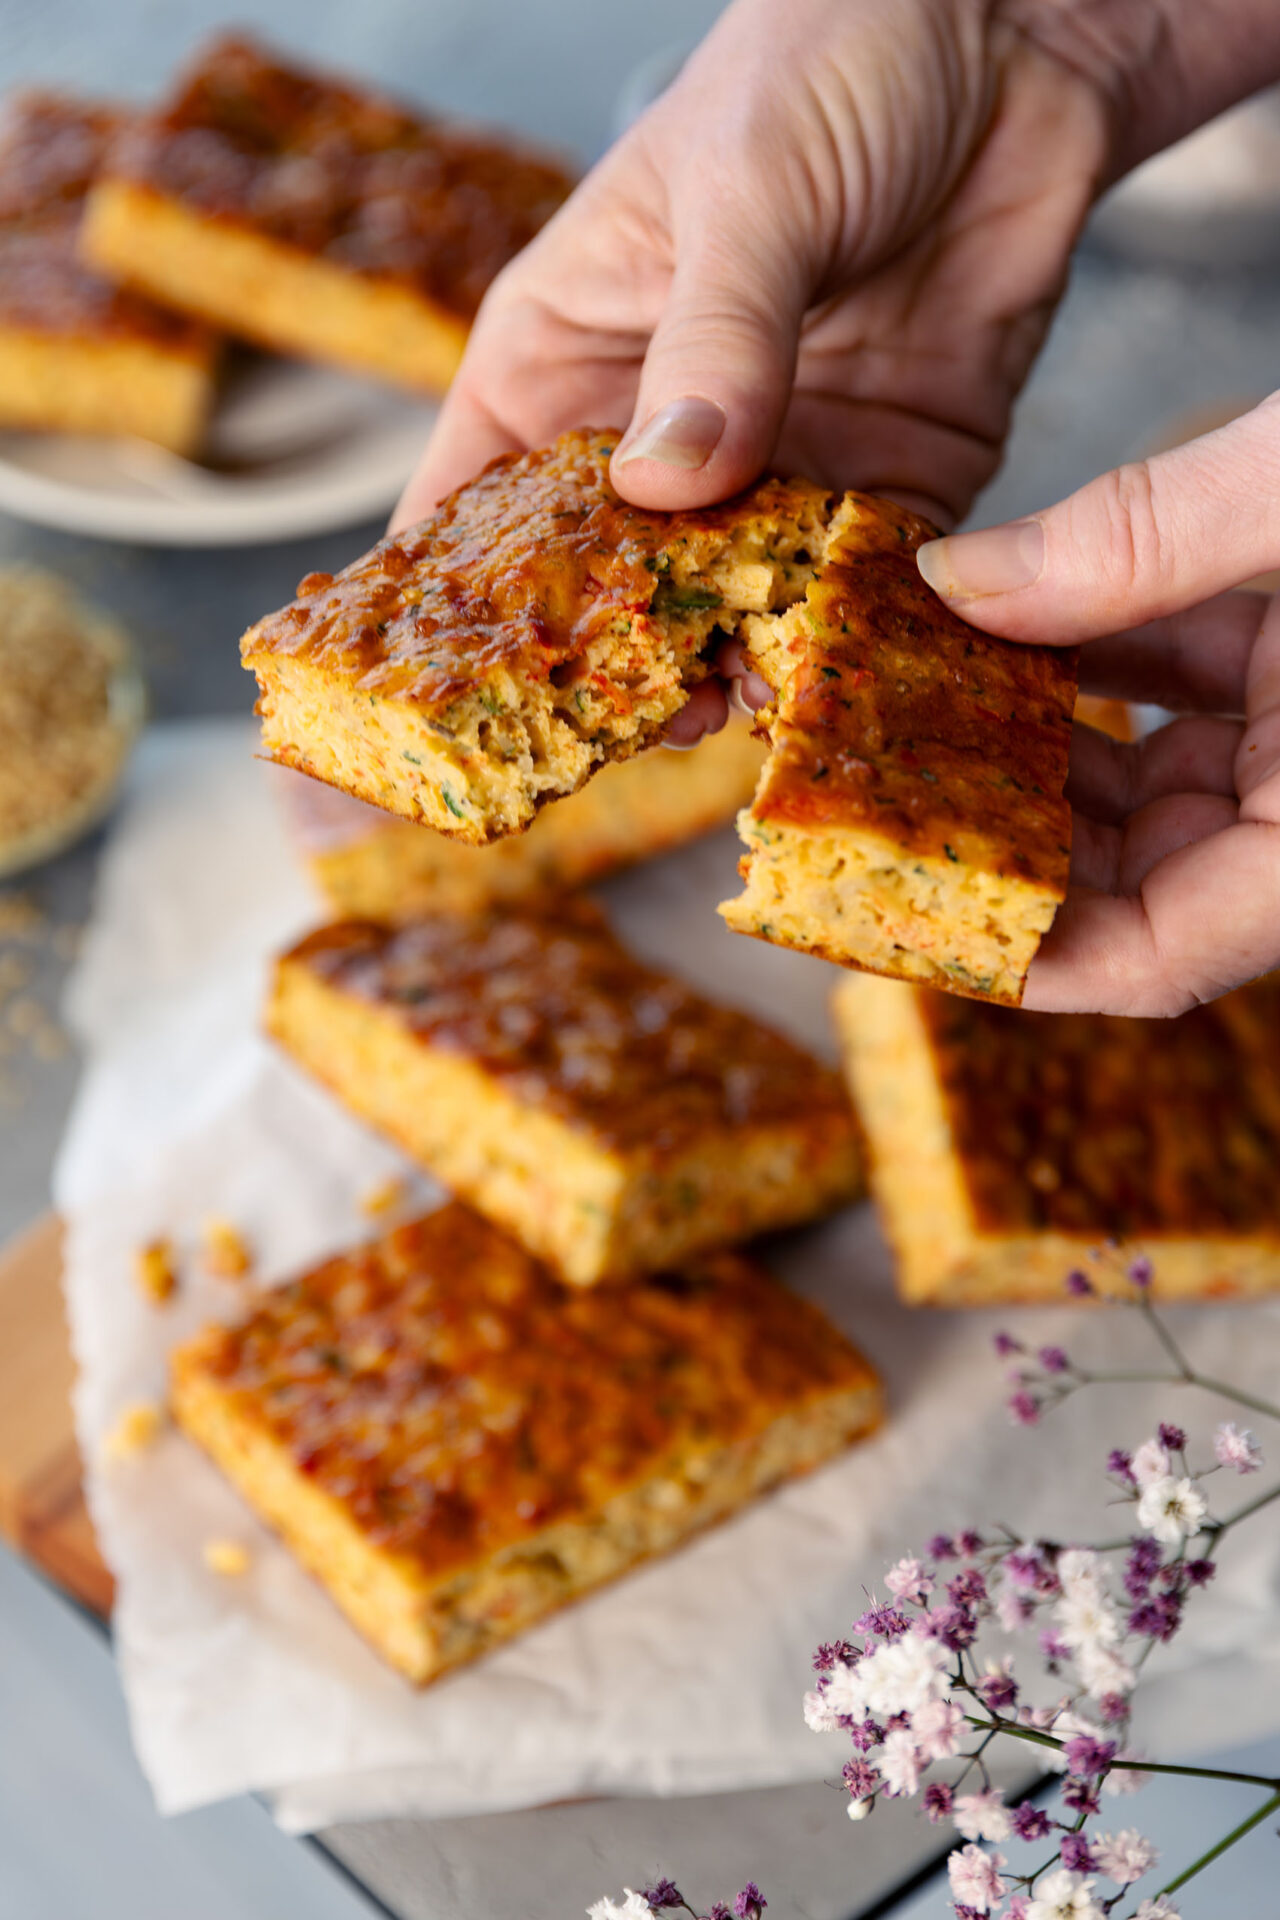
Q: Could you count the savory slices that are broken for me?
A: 1